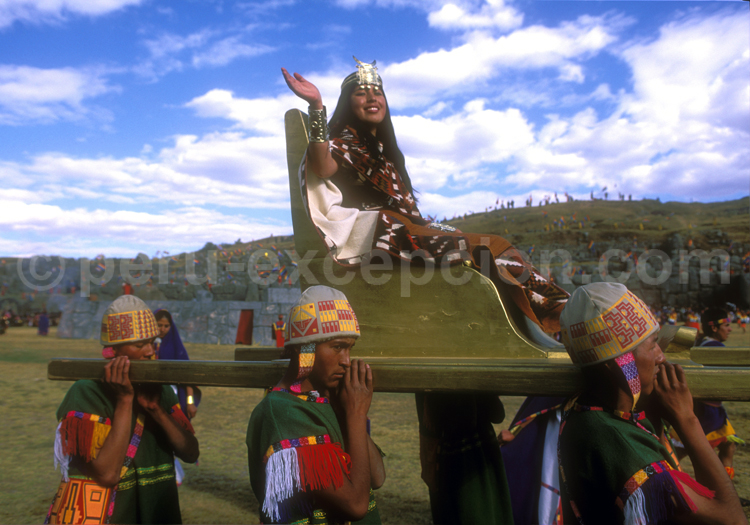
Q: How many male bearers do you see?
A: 3